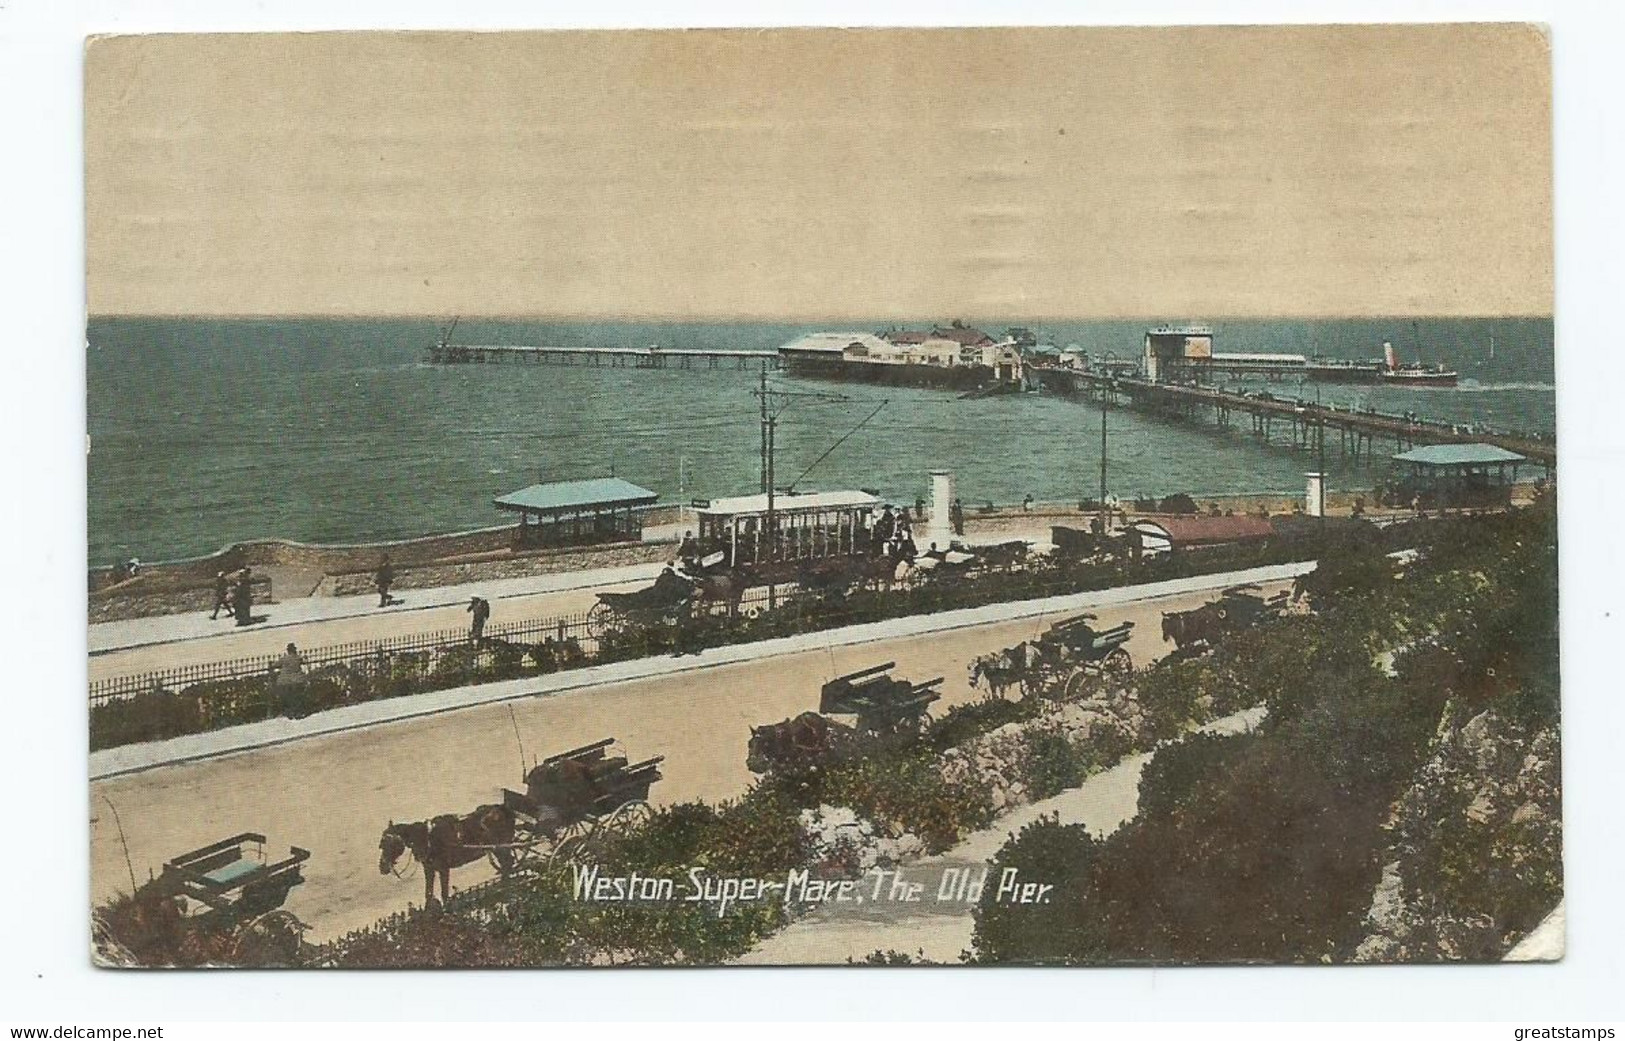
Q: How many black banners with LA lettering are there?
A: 0